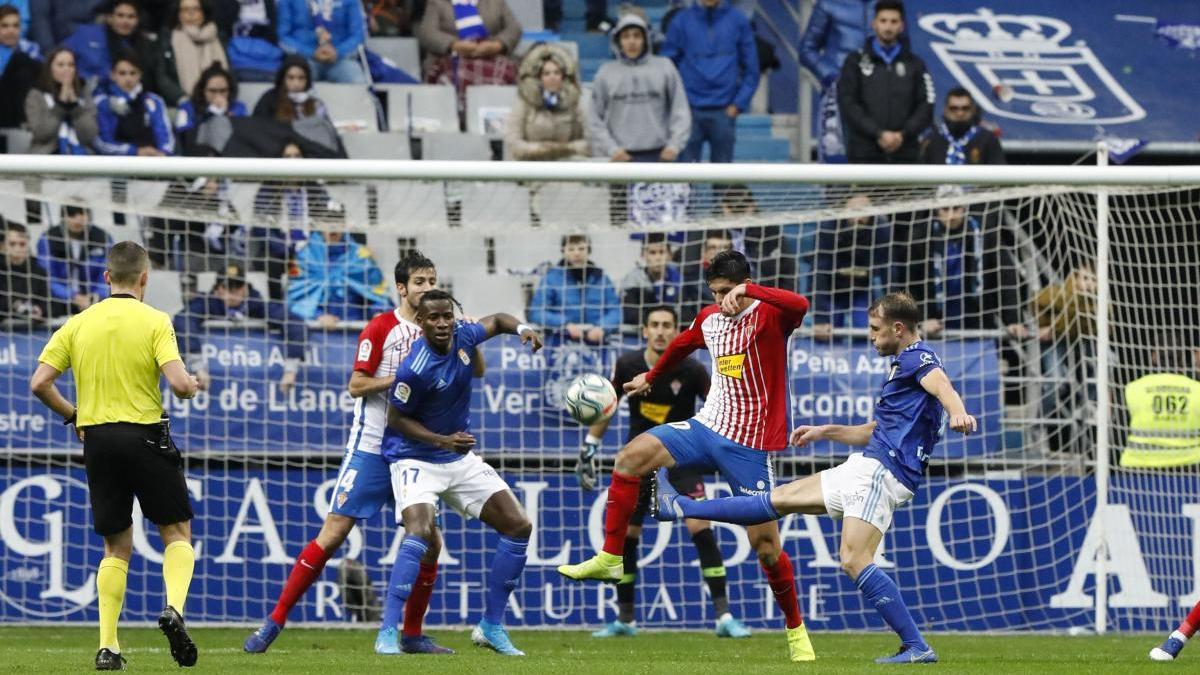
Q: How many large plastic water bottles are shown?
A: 0